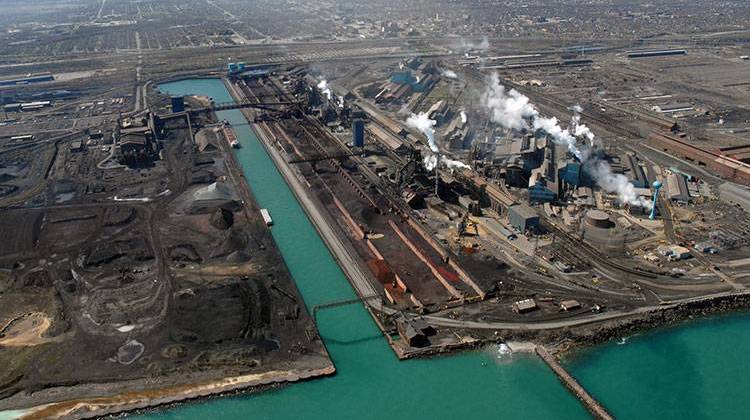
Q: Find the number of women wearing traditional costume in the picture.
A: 0